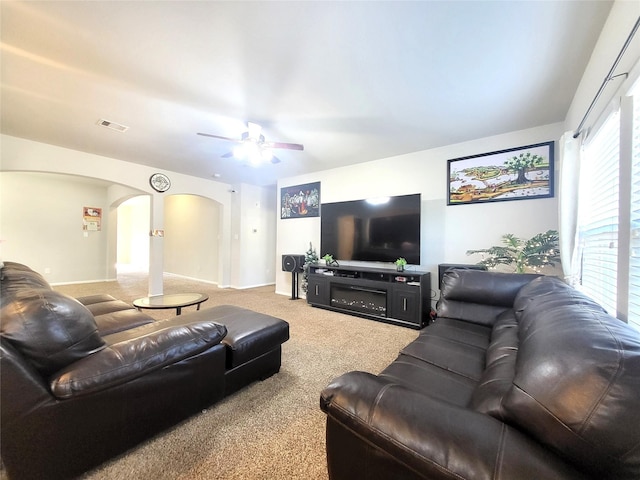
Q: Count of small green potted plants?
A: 2